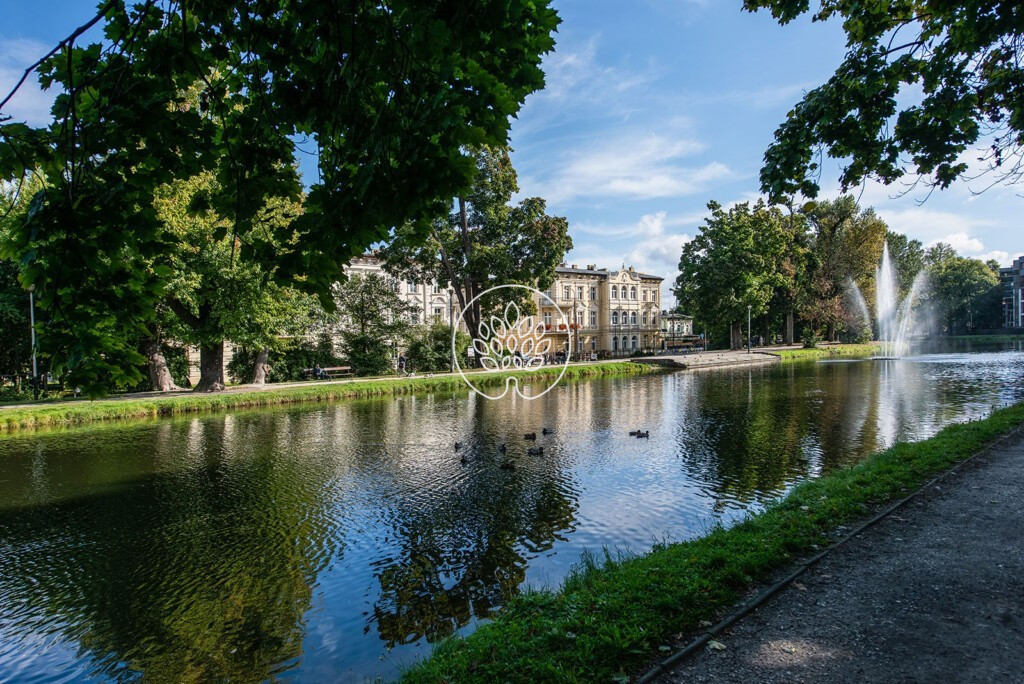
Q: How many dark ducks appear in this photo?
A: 9